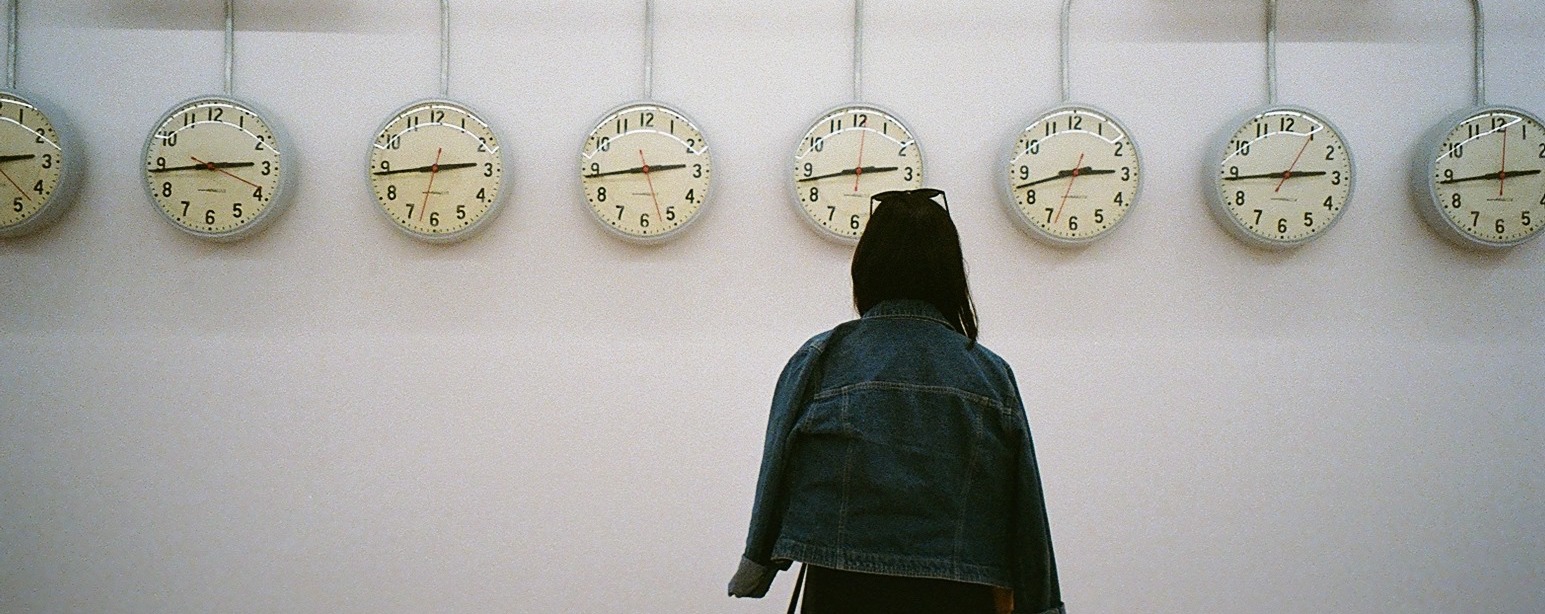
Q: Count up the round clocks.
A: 8